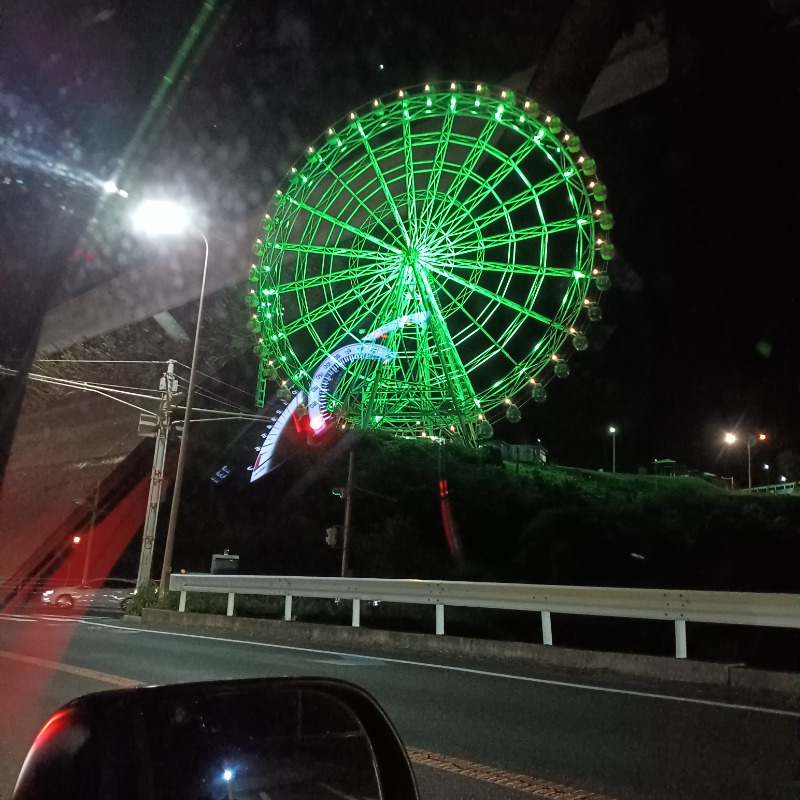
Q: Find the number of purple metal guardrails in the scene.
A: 0